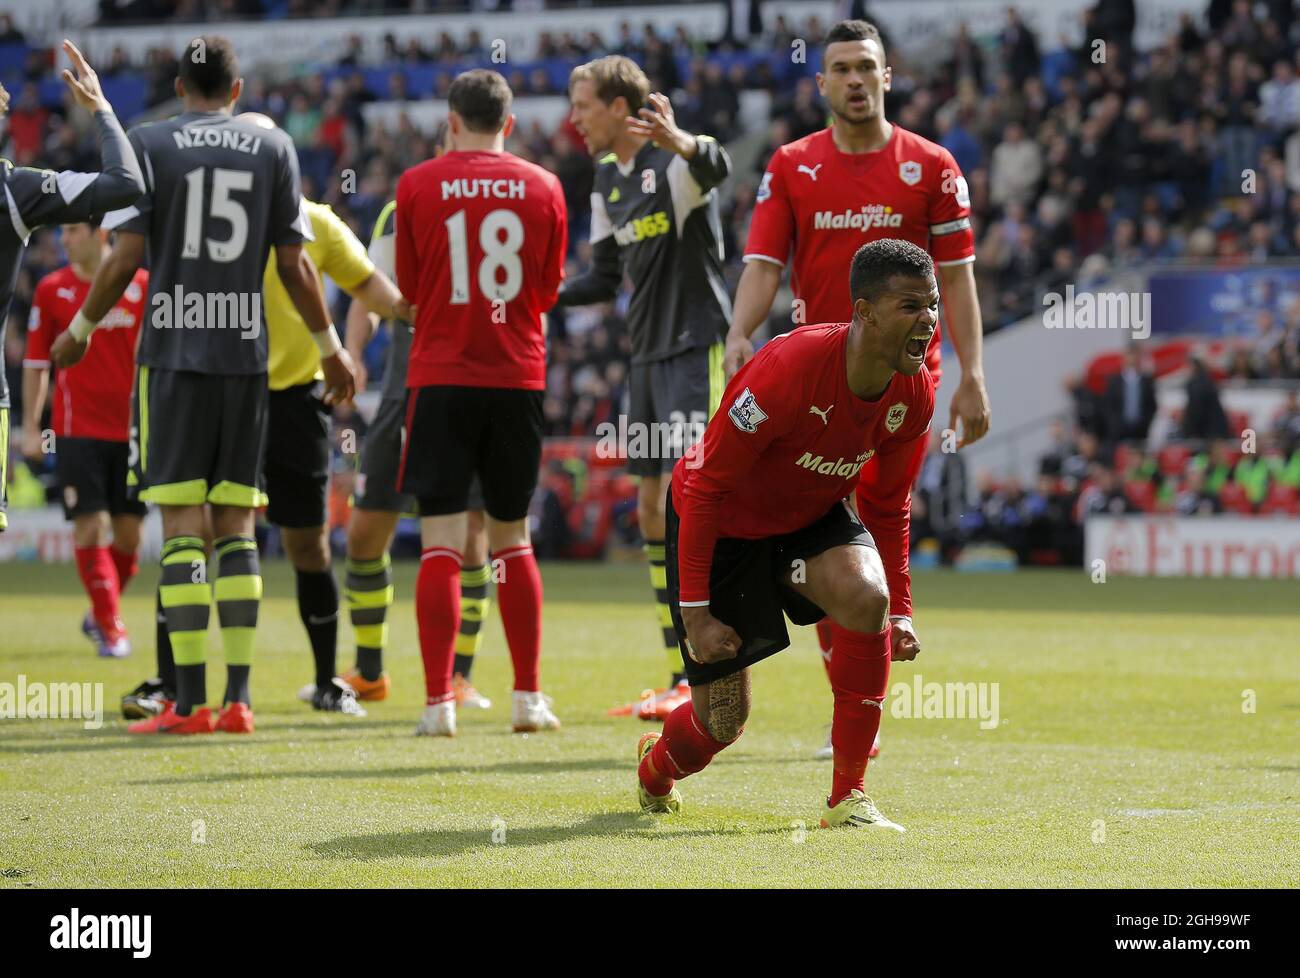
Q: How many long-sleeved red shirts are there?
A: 2